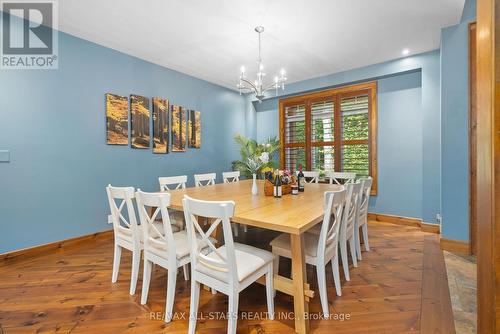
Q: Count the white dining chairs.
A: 11